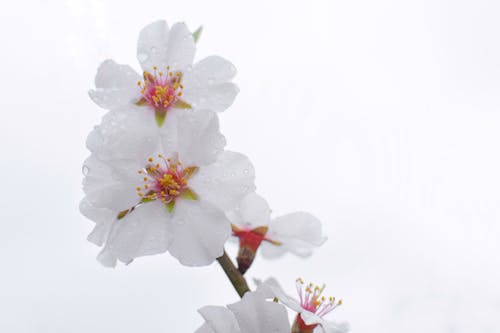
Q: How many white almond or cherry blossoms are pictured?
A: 5